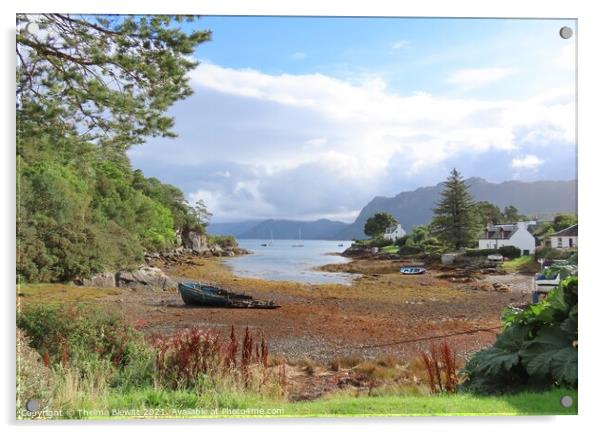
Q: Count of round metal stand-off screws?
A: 4